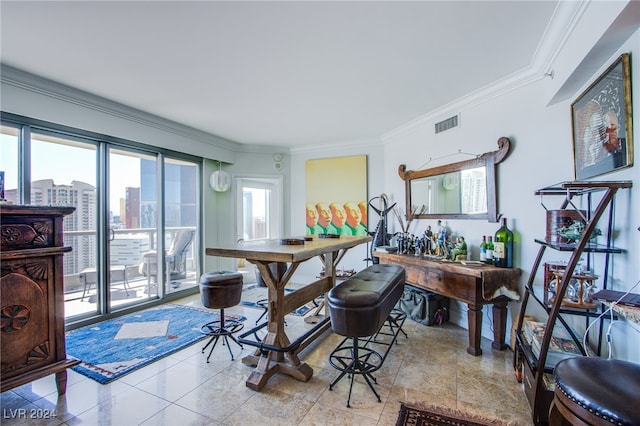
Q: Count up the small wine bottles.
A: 2